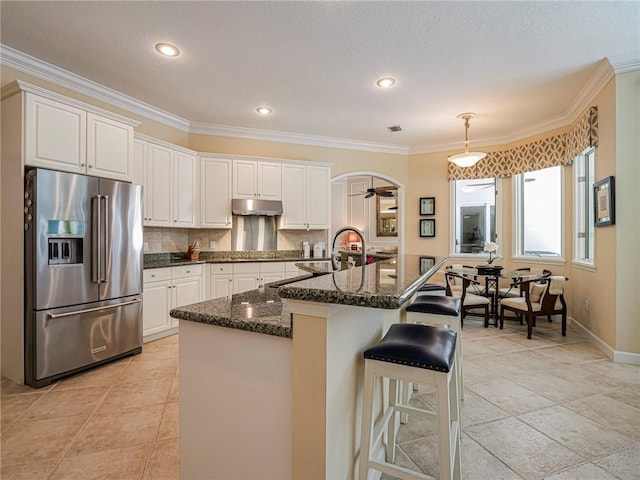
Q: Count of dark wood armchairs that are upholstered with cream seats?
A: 4